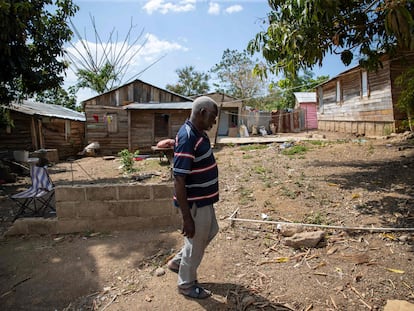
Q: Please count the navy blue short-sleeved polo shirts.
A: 1